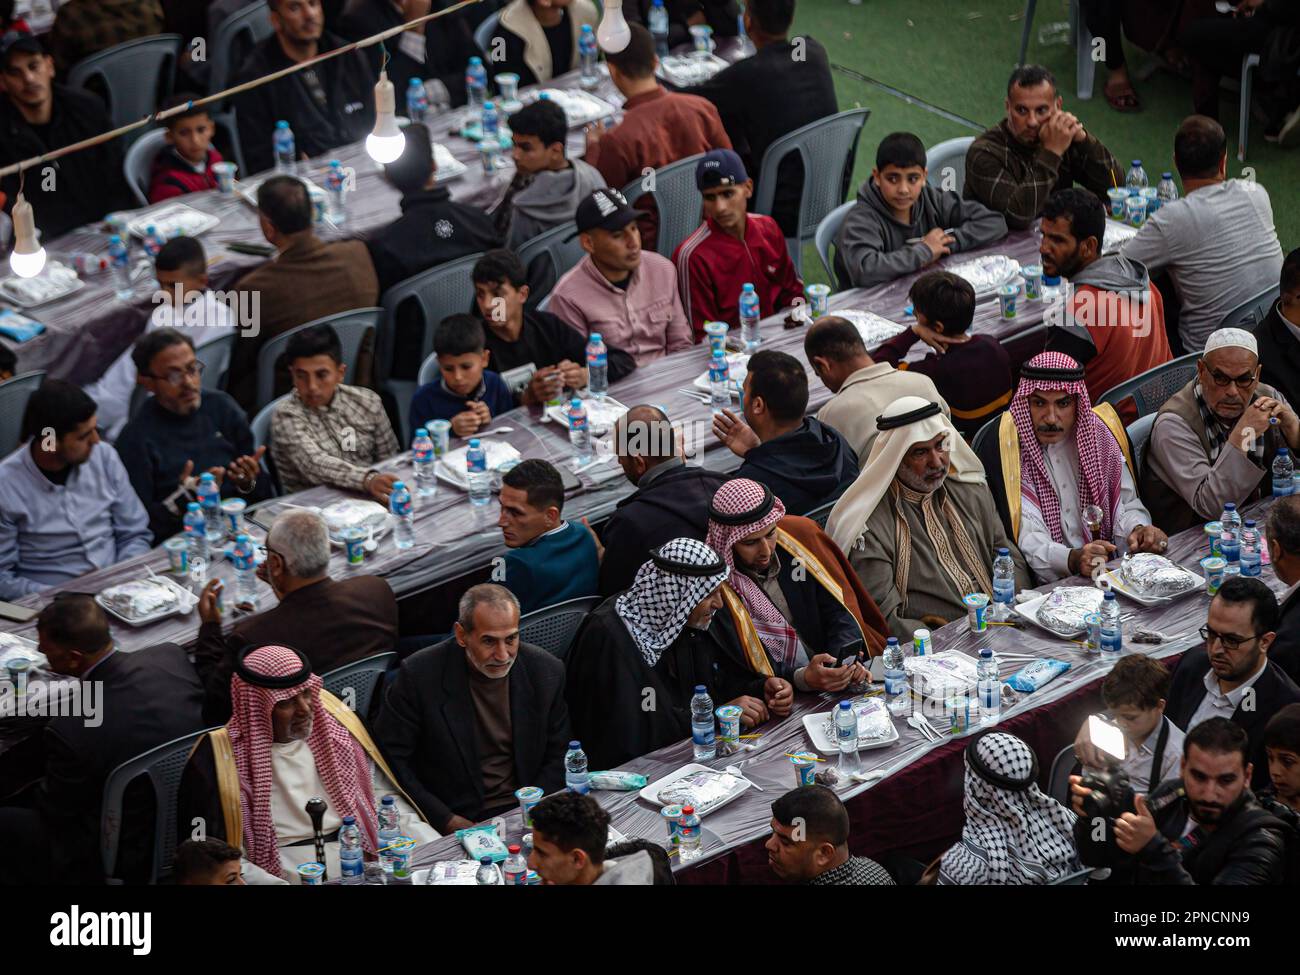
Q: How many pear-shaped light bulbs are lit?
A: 2